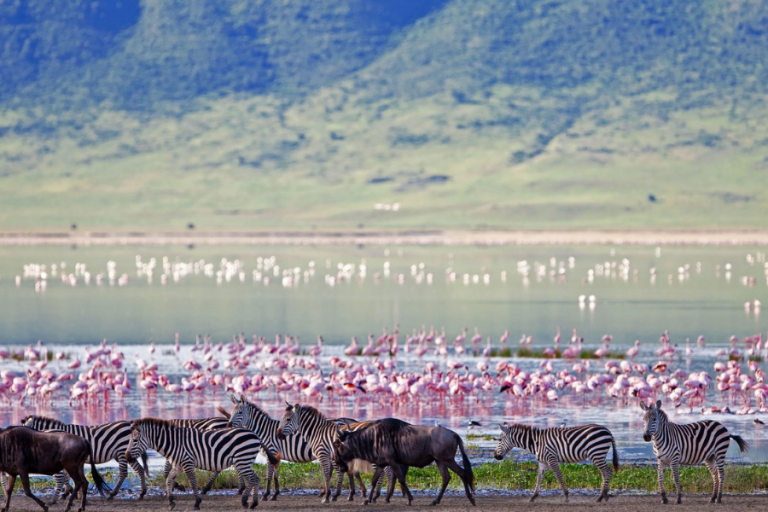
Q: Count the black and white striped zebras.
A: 7